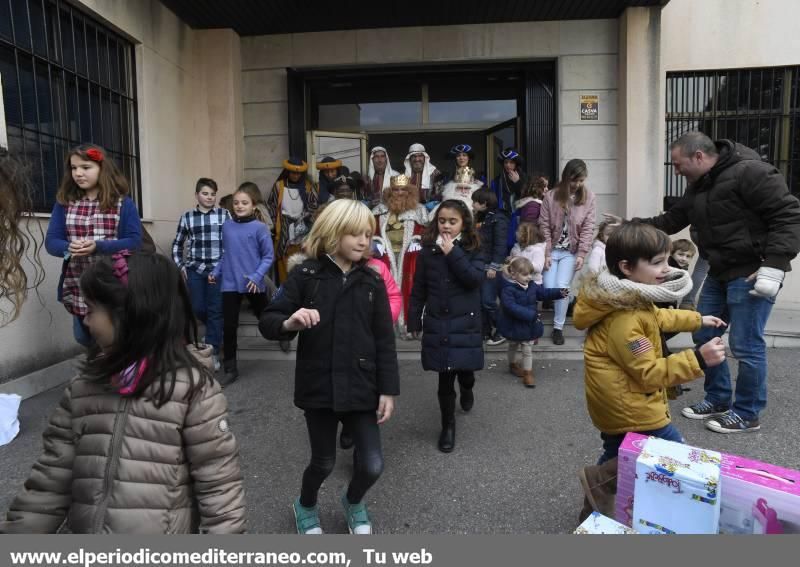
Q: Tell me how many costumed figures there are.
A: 9